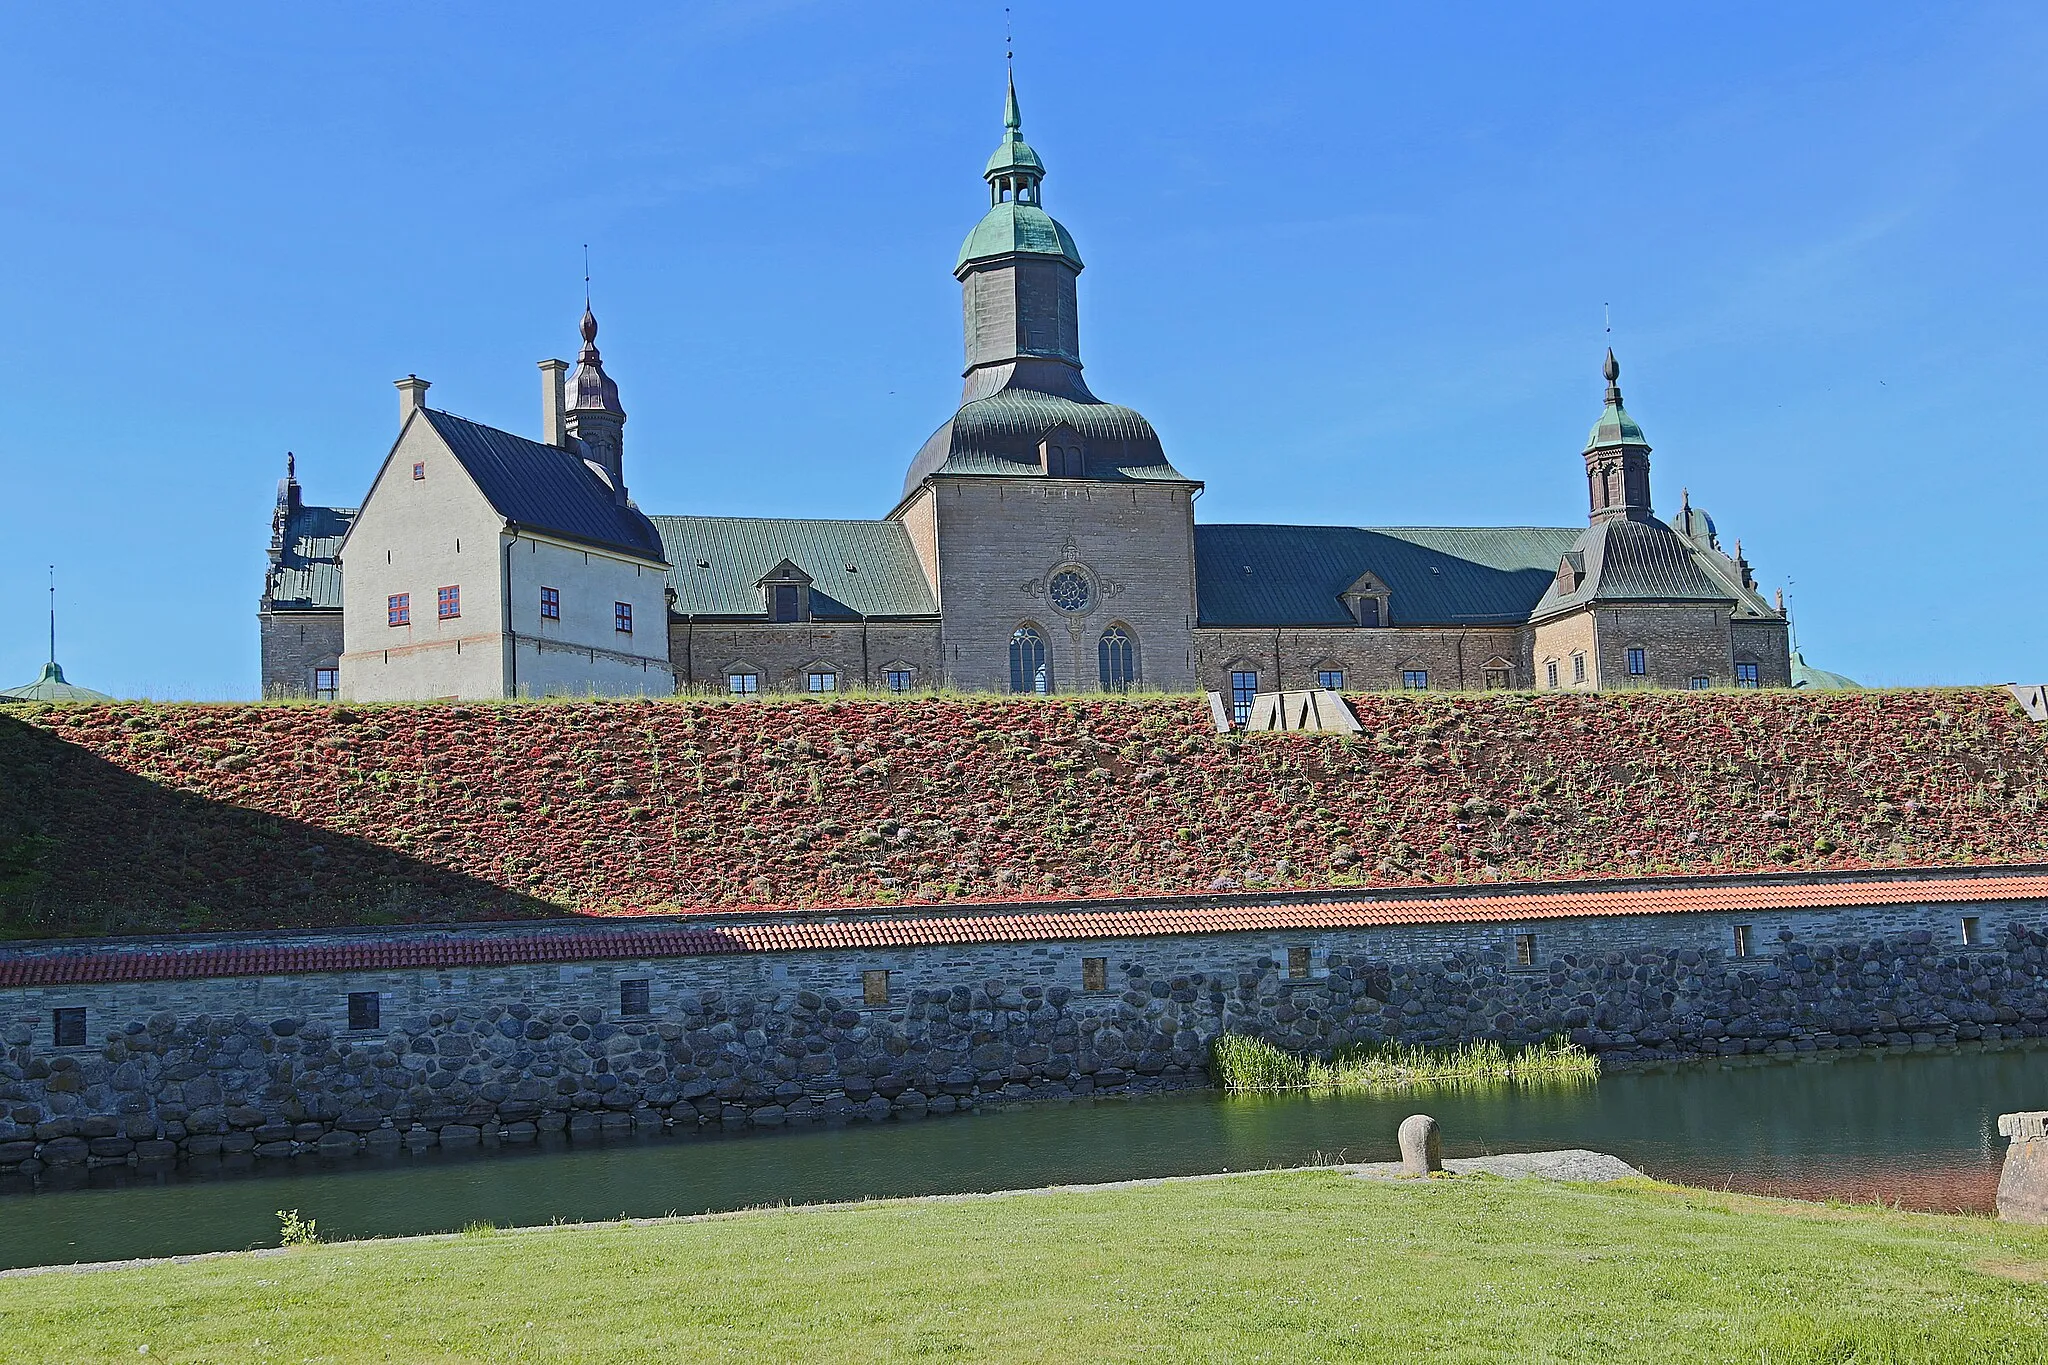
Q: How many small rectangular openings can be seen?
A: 9